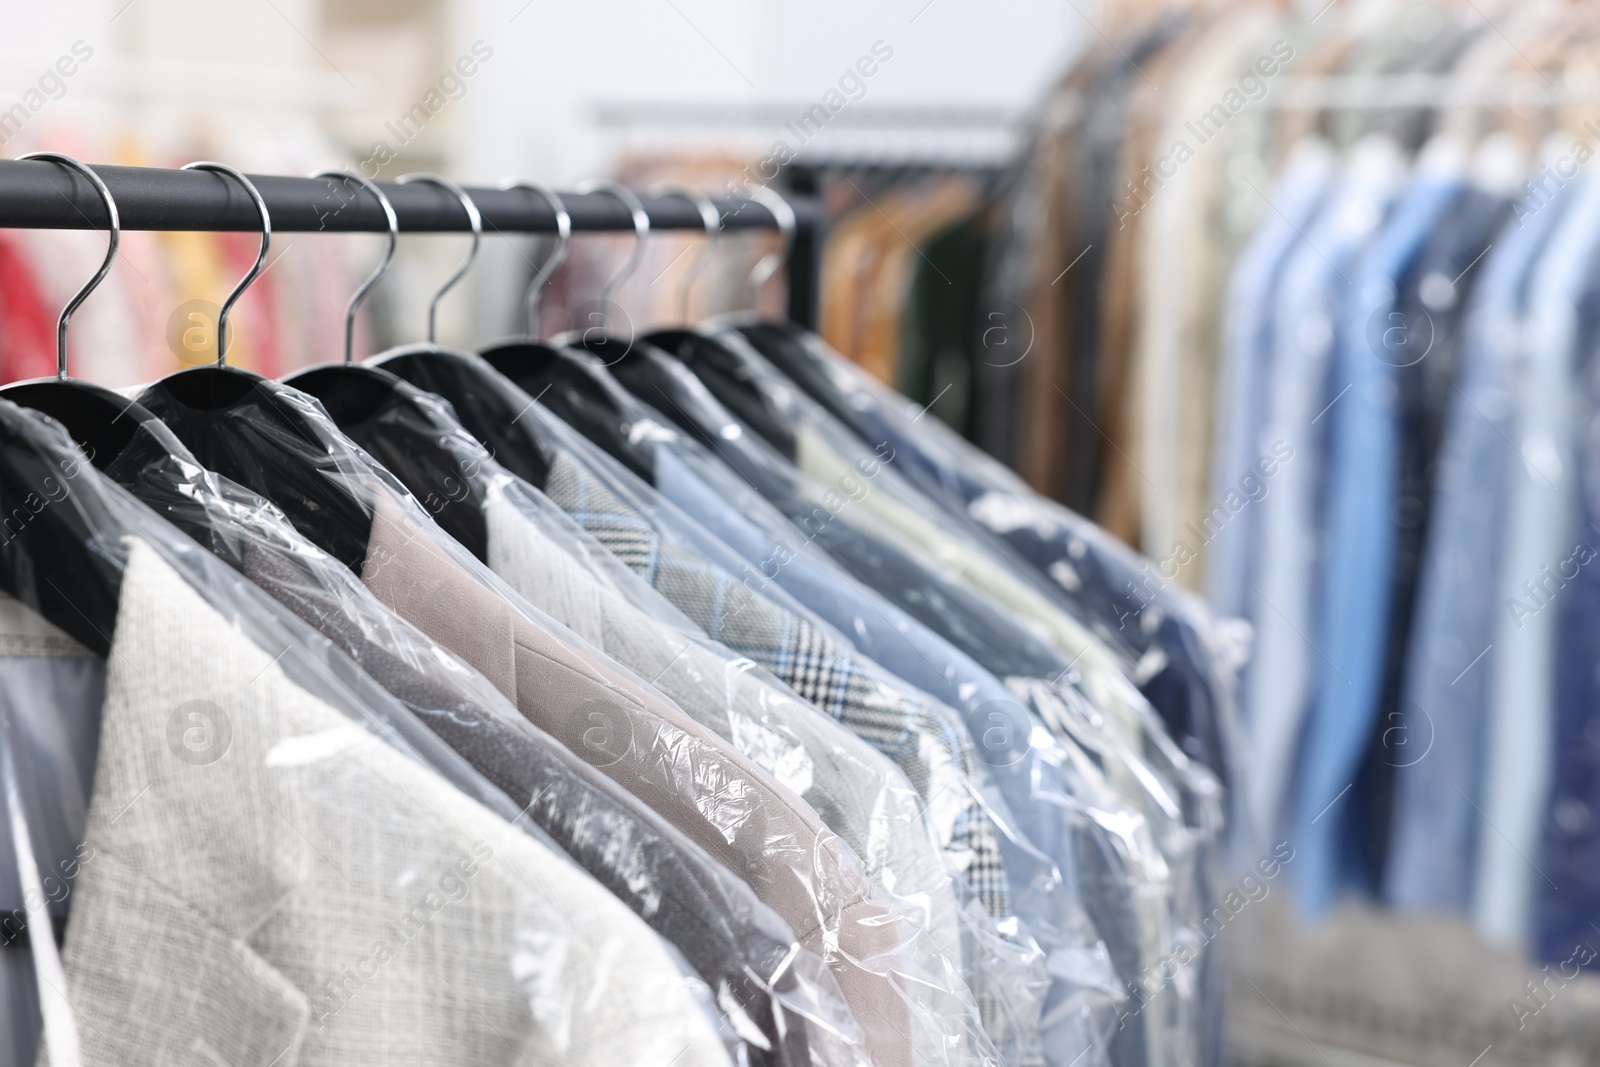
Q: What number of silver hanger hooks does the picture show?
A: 8